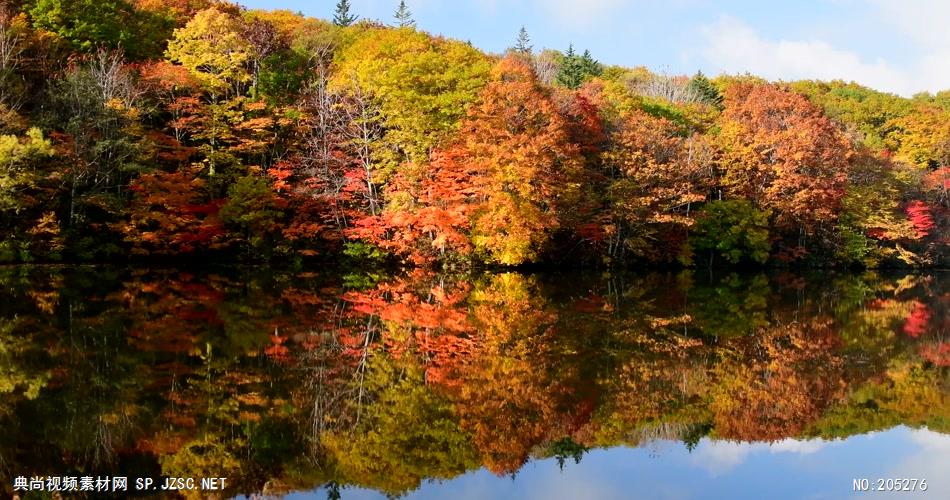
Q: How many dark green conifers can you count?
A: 6